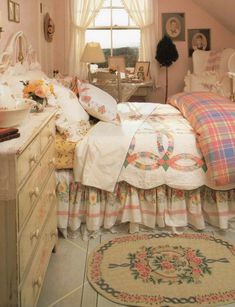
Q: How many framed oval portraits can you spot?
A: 2